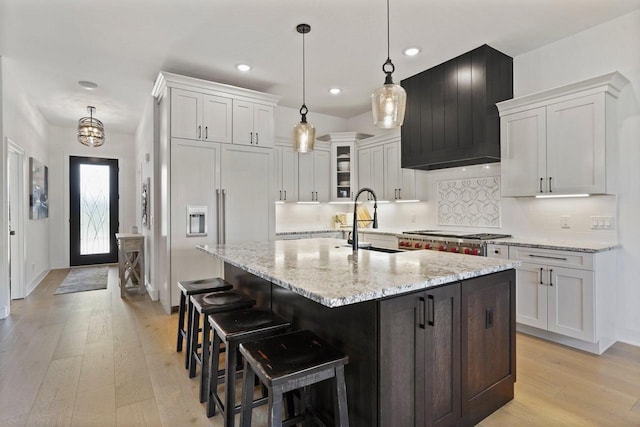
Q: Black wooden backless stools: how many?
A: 4